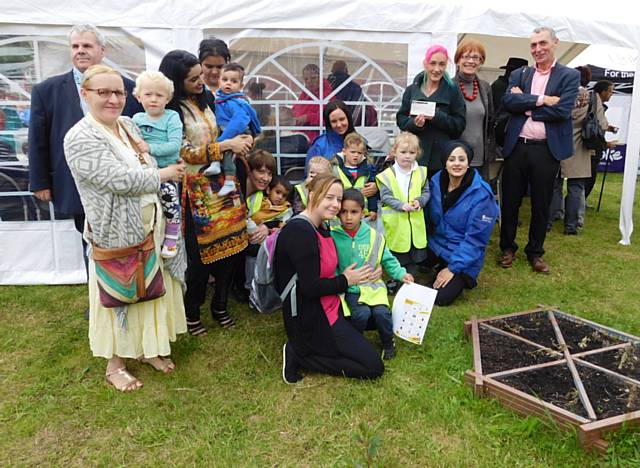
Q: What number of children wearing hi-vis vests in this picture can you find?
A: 5